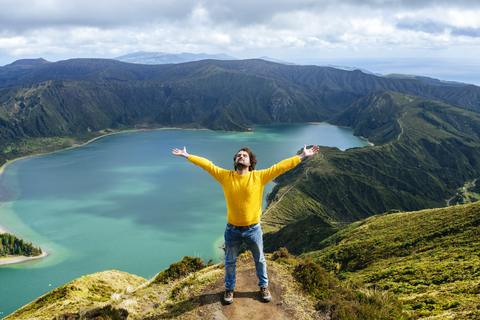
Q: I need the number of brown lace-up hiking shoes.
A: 2